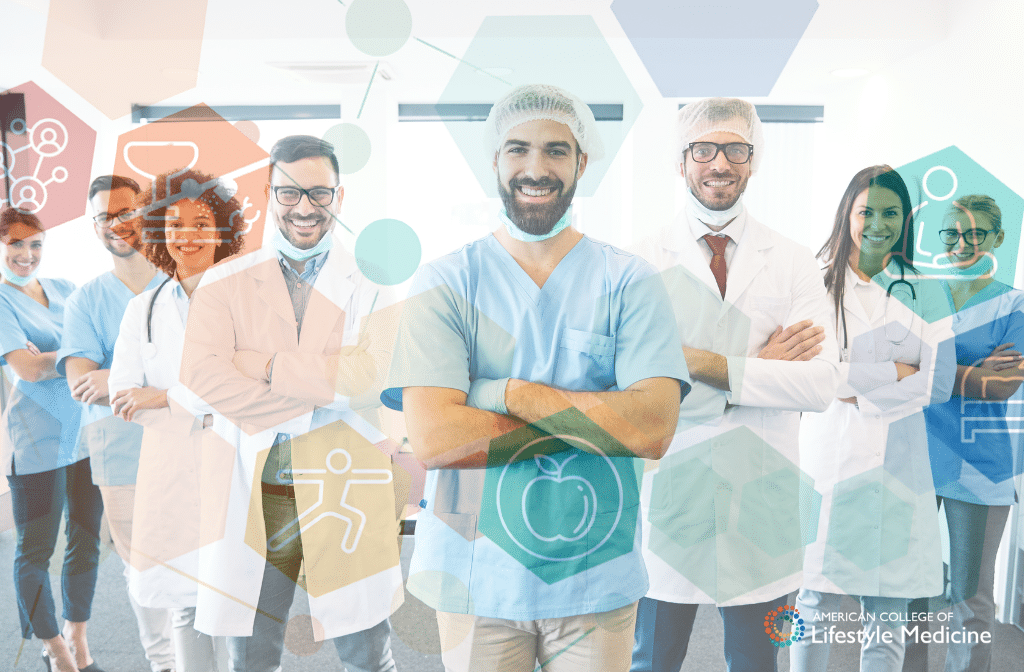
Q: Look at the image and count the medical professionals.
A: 8